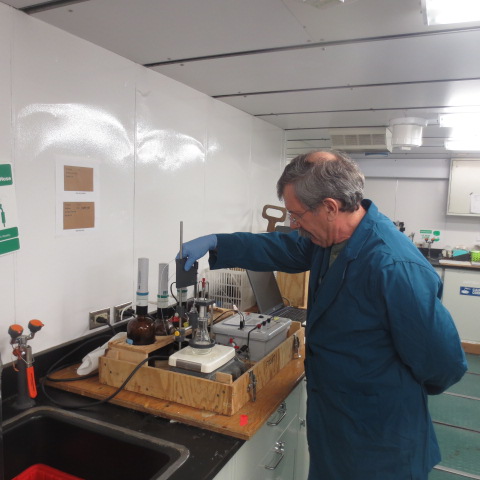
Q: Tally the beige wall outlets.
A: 2